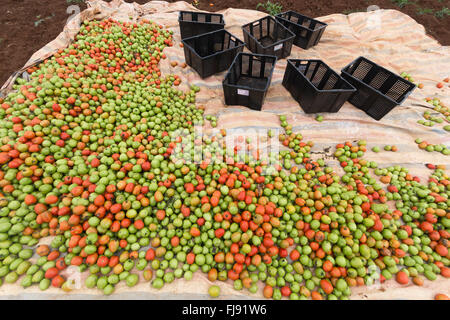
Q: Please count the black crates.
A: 7